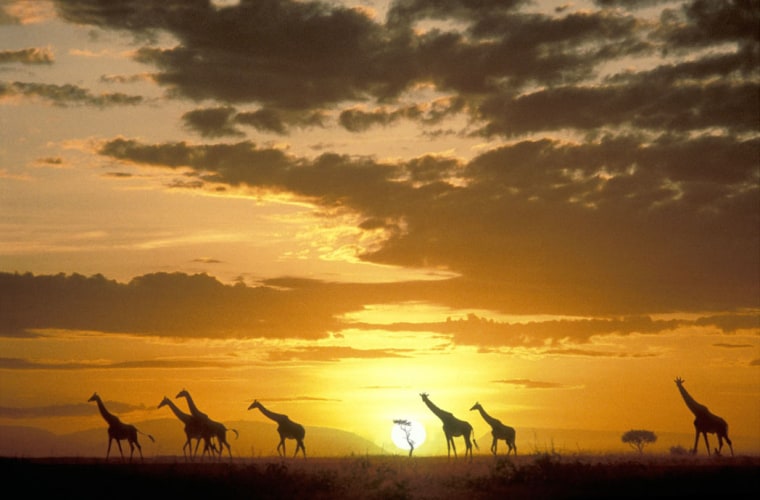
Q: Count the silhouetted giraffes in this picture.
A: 7